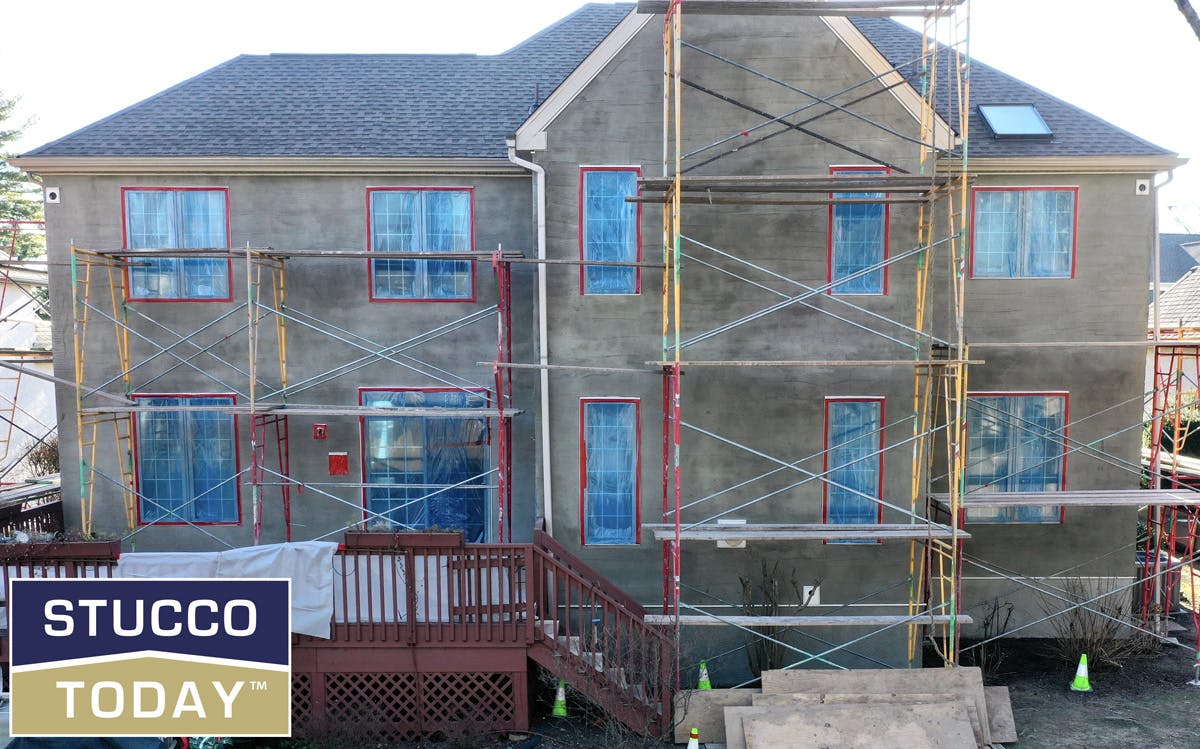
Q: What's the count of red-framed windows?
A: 10